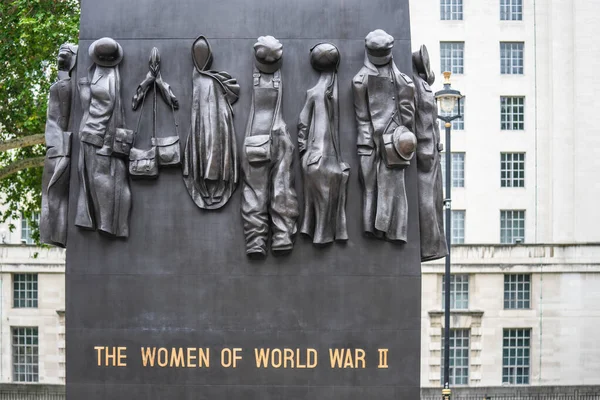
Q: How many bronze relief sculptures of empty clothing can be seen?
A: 8